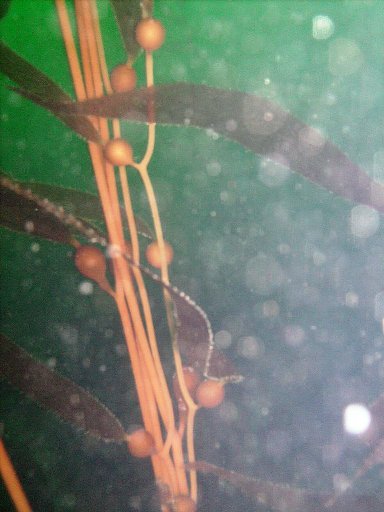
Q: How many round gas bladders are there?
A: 9